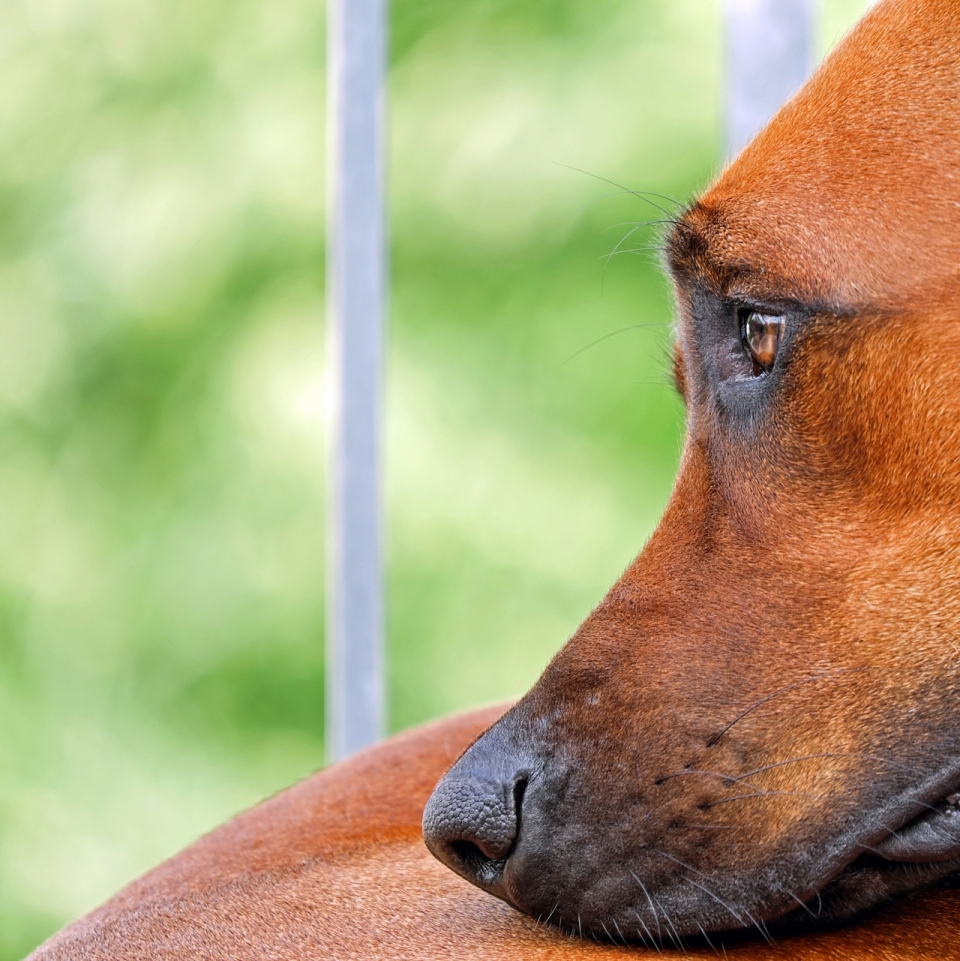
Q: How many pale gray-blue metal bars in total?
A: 2